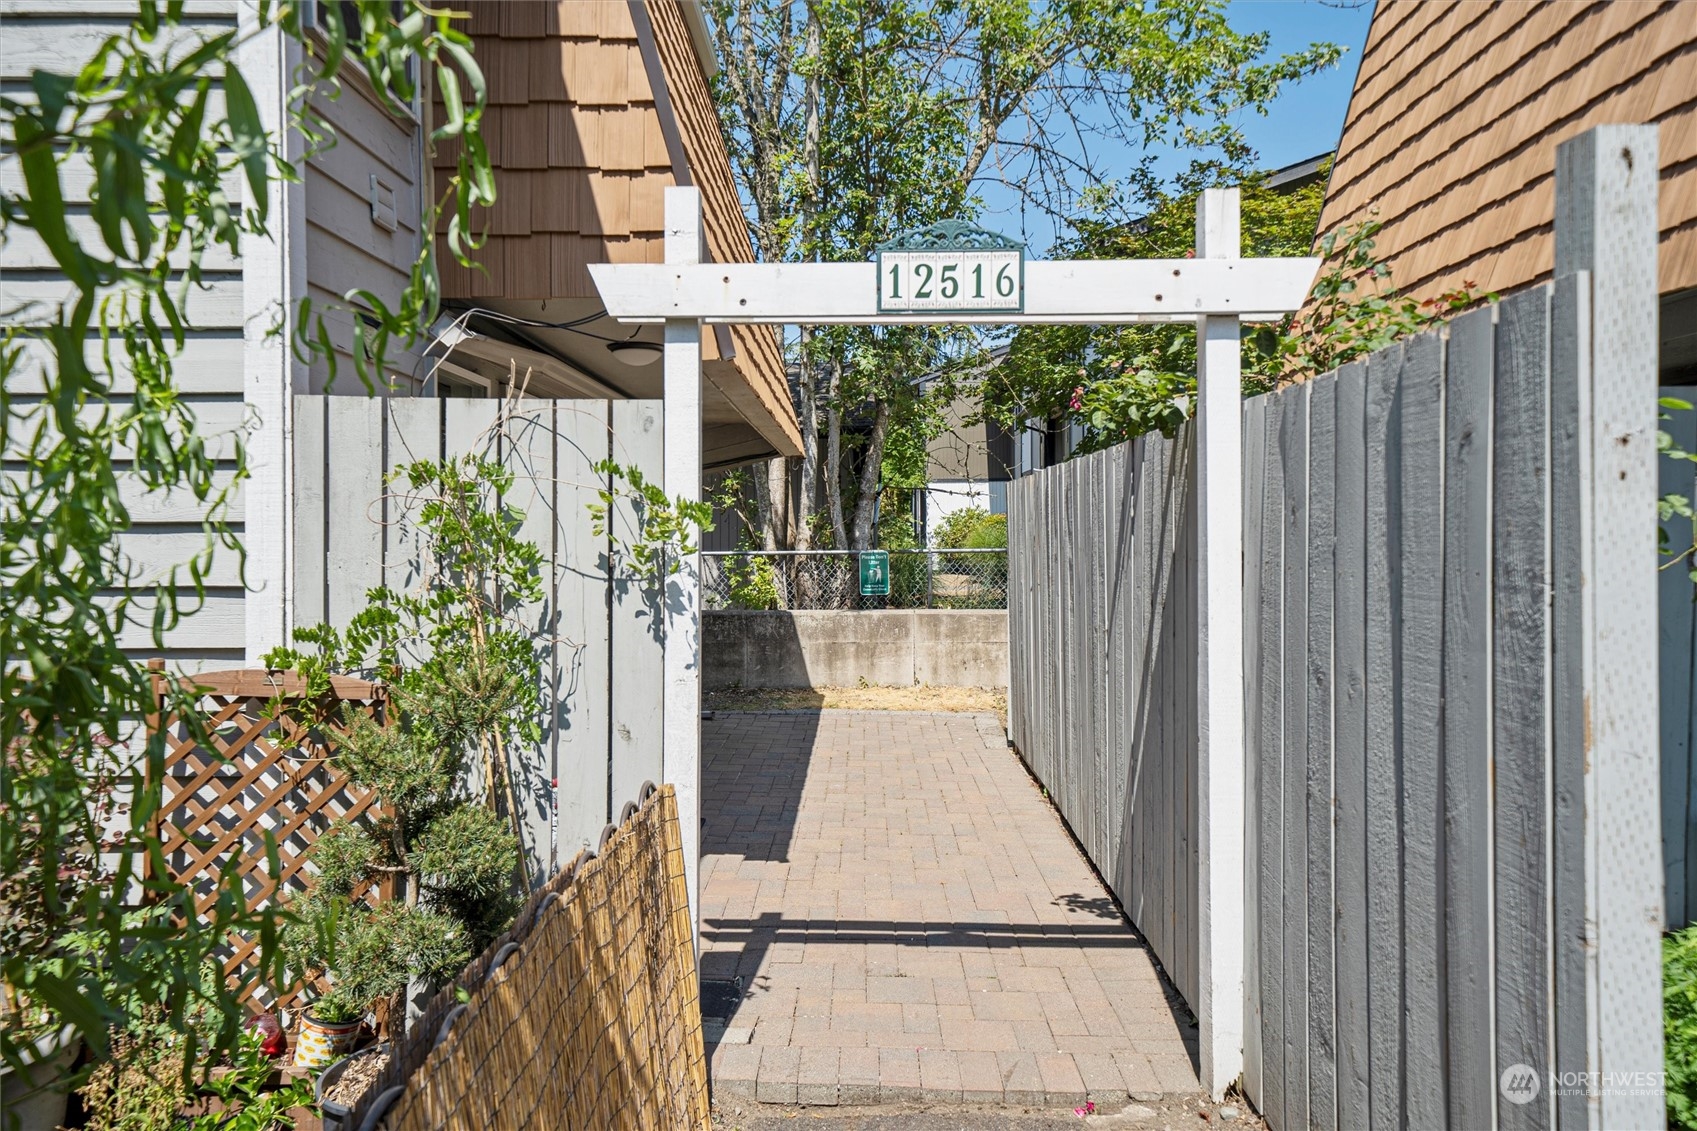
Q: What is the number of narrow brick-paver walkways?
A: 1